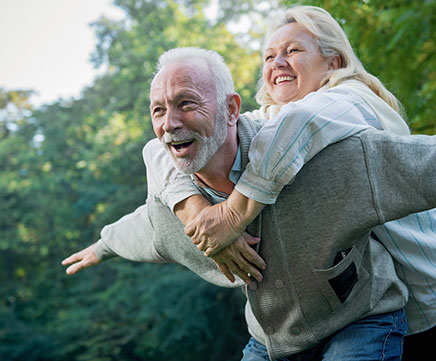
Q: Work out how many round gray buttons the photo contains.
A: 4